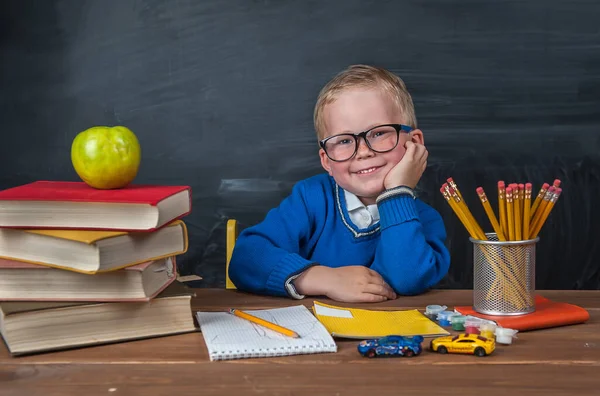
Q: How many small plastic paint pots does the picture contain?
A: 6